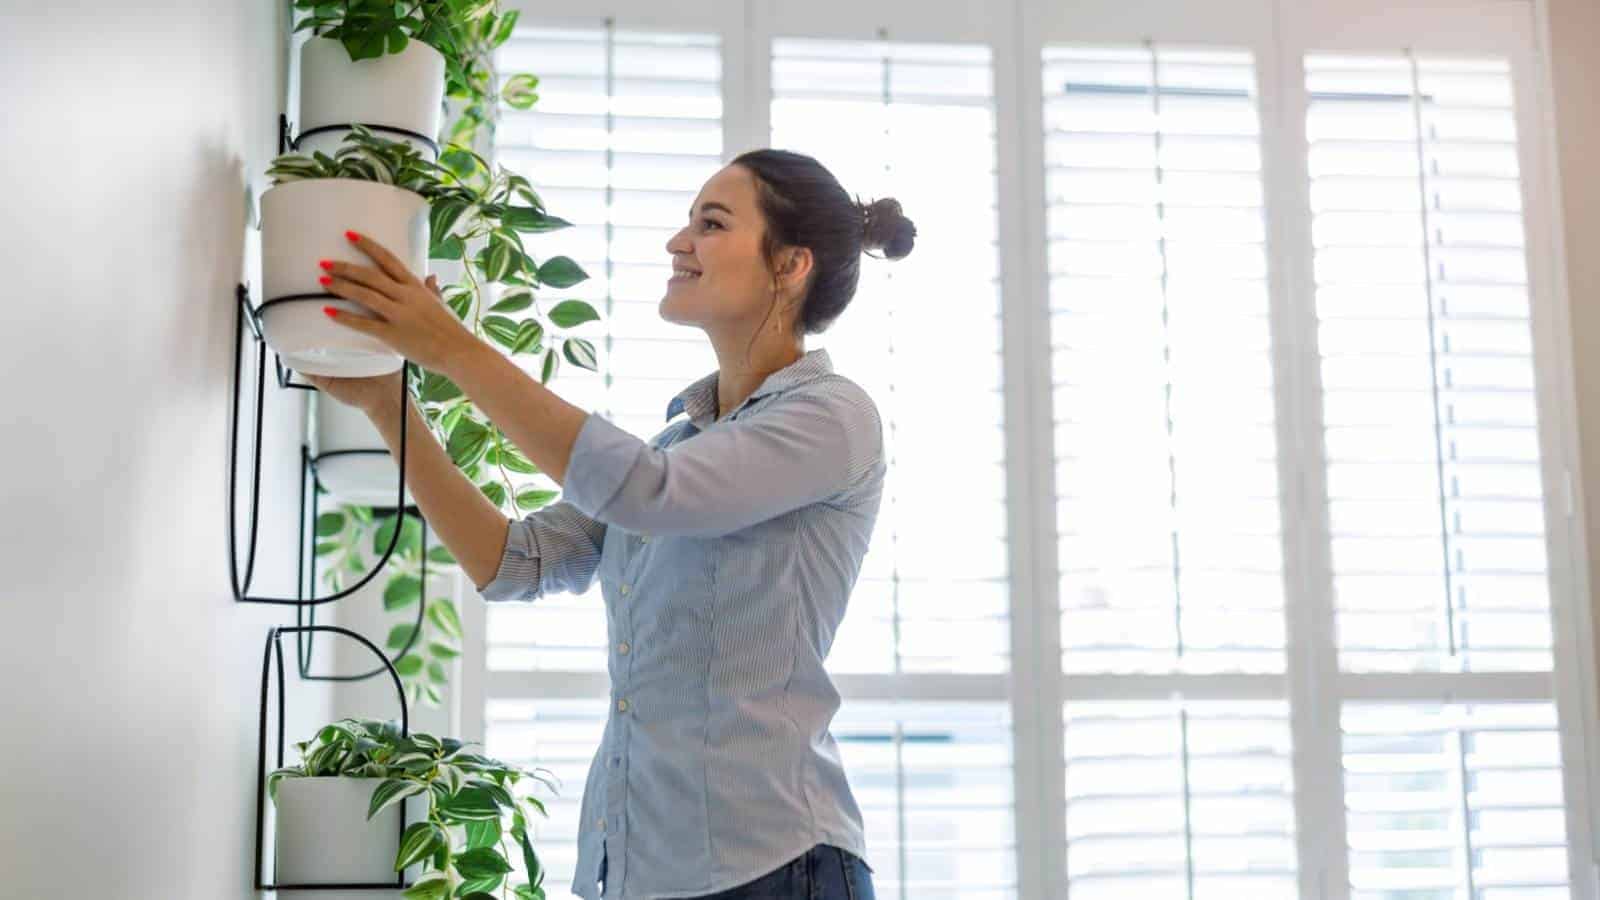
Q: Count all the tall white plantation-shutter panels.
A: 4